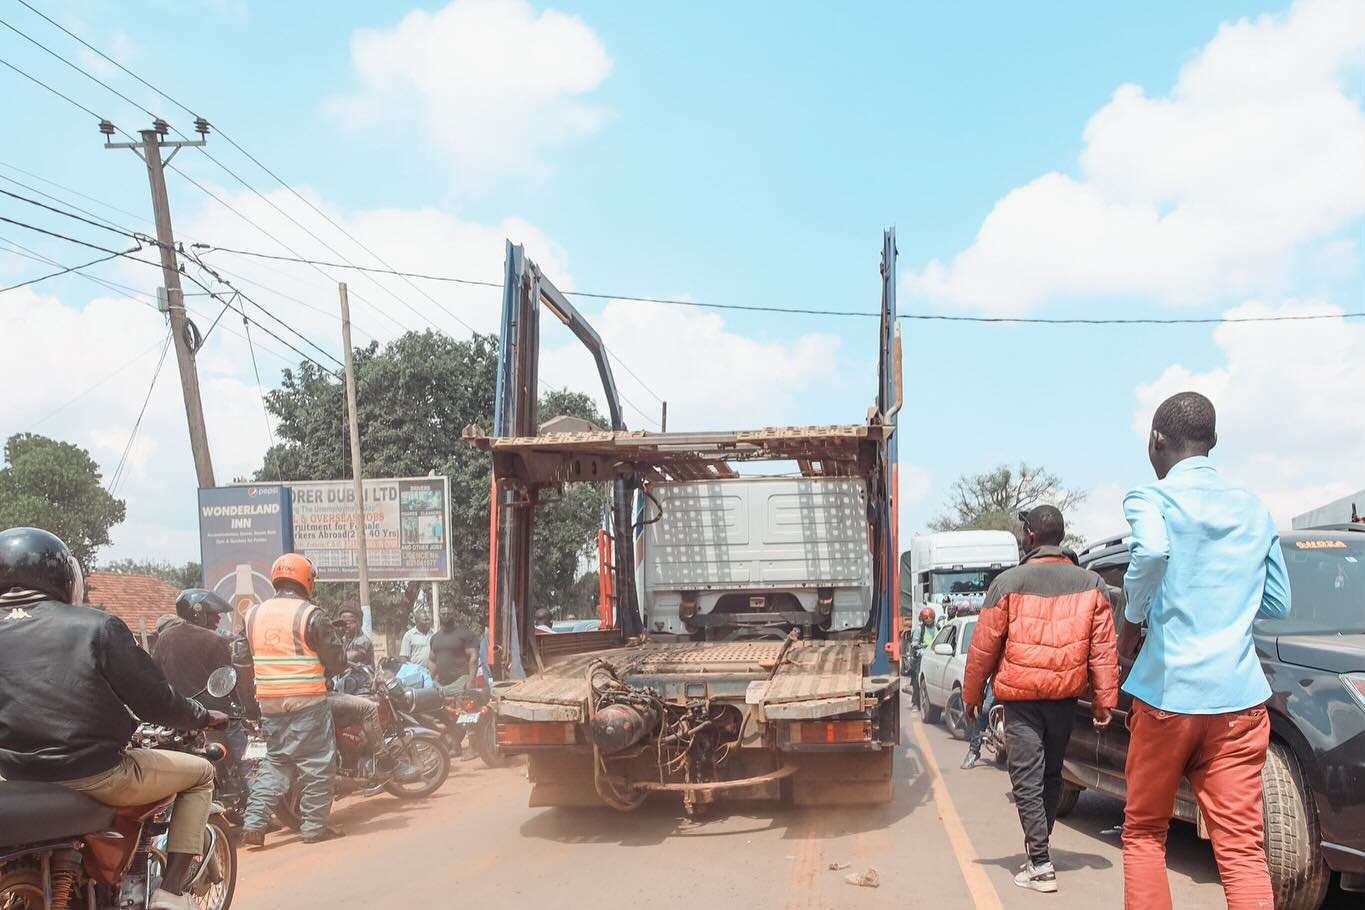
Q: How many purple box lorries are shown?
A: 0